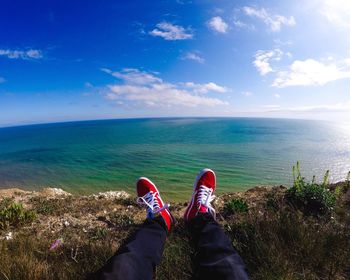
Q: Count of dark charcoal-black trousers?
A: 1